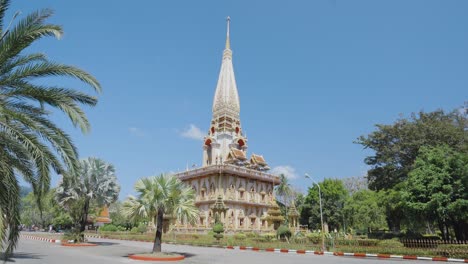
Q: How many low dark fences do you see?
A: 1